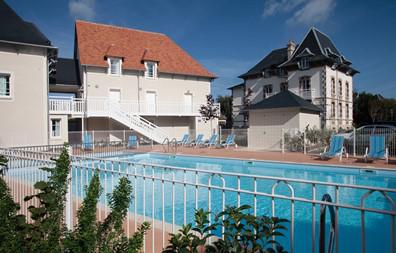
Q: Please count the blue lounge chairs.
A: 8